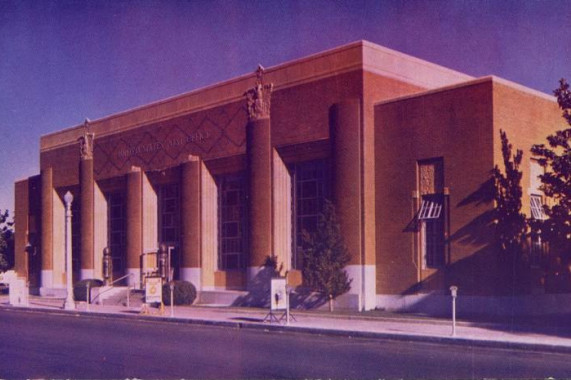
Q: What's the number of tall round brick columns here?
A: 6